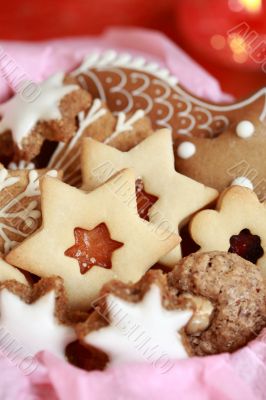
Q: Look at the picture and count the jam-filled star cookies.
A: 2